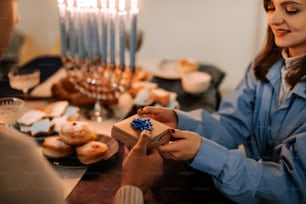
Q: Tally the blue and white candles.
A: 9